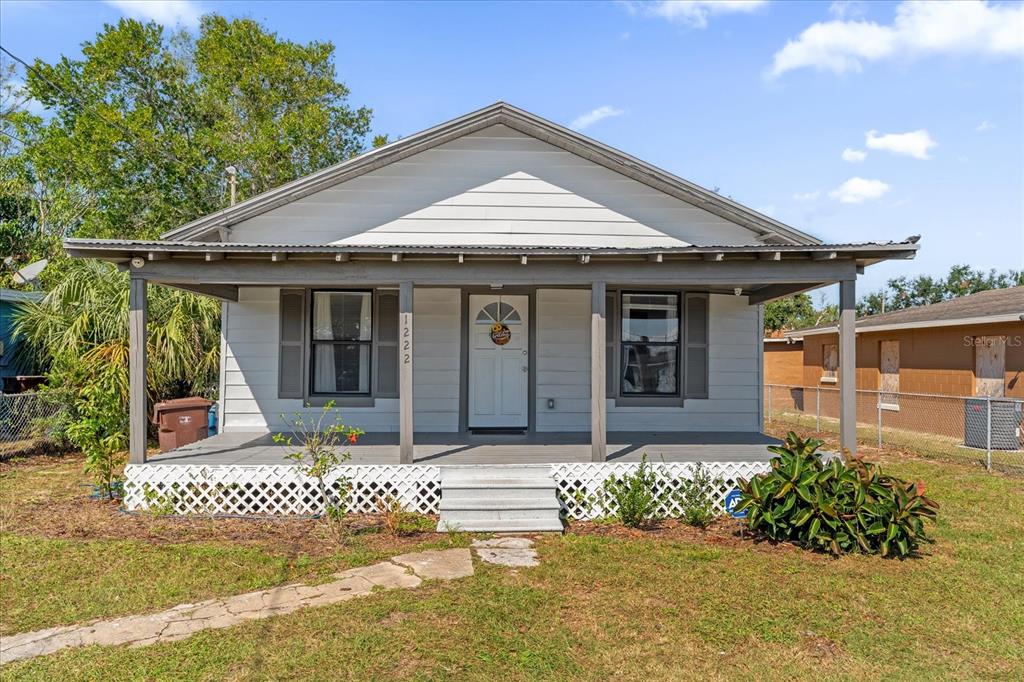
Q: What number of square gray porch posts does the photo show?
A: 4